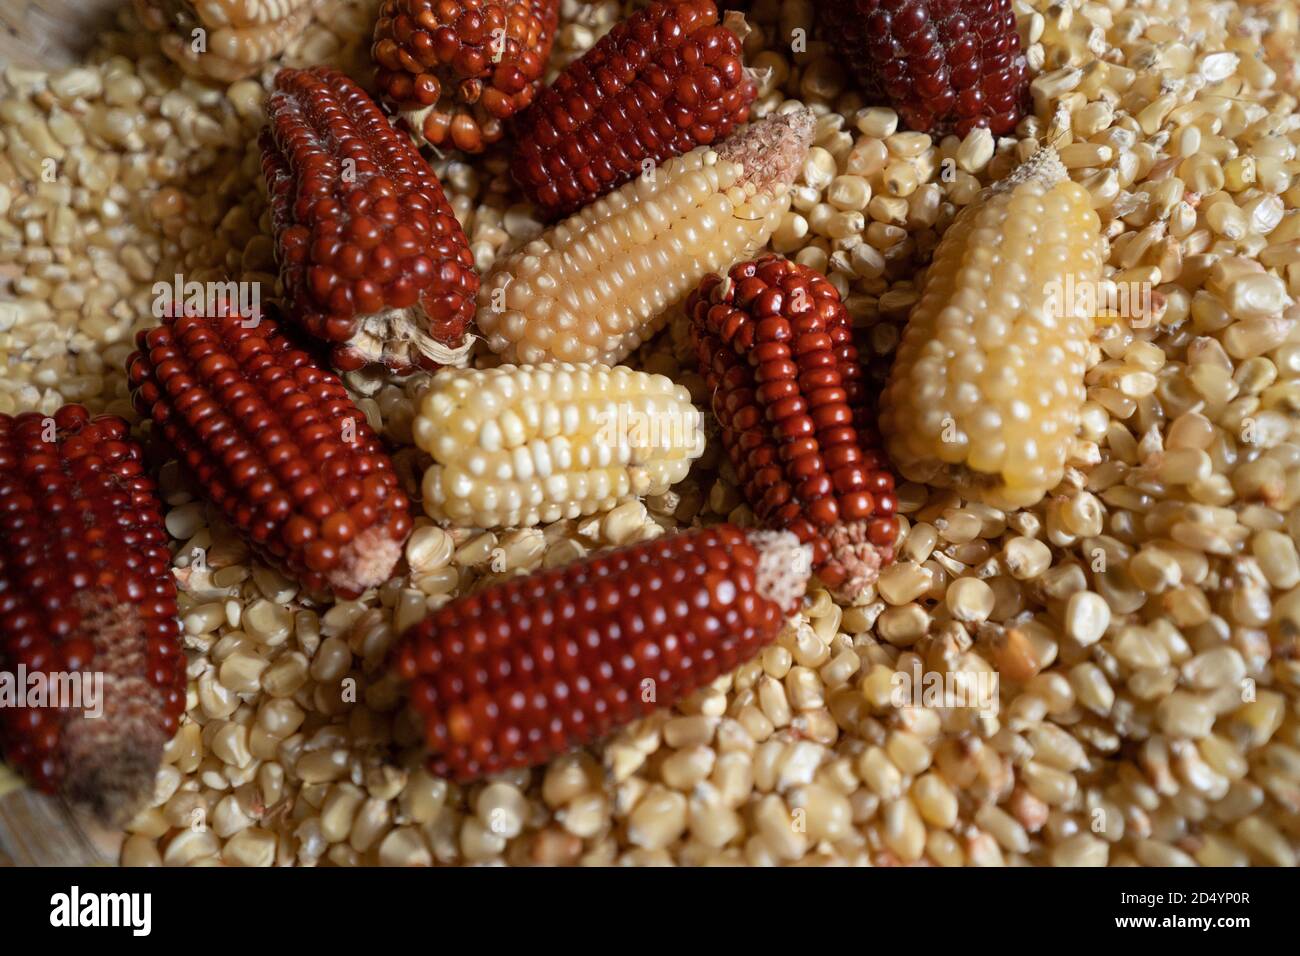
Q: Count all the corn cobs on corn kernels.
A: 12